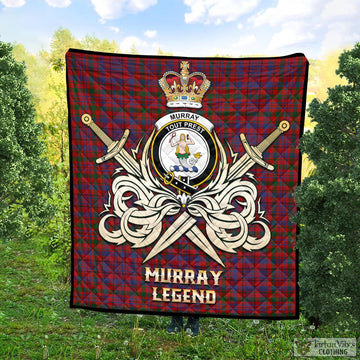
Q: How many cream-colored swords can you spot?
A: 2